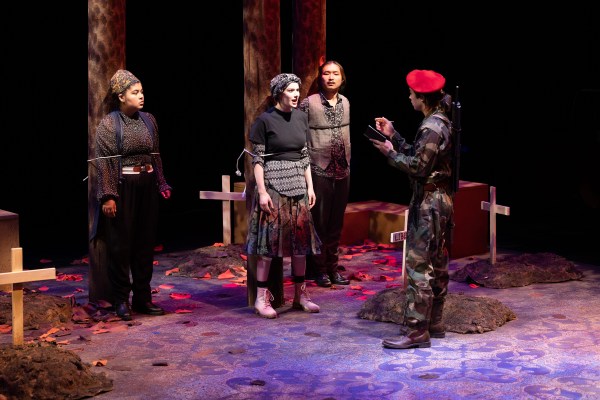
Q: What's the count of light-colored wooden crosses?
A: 4